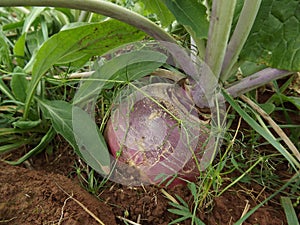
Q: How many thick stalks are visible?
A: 4